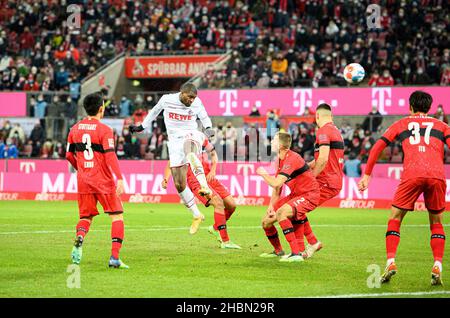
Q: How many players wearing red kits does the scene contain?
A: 5